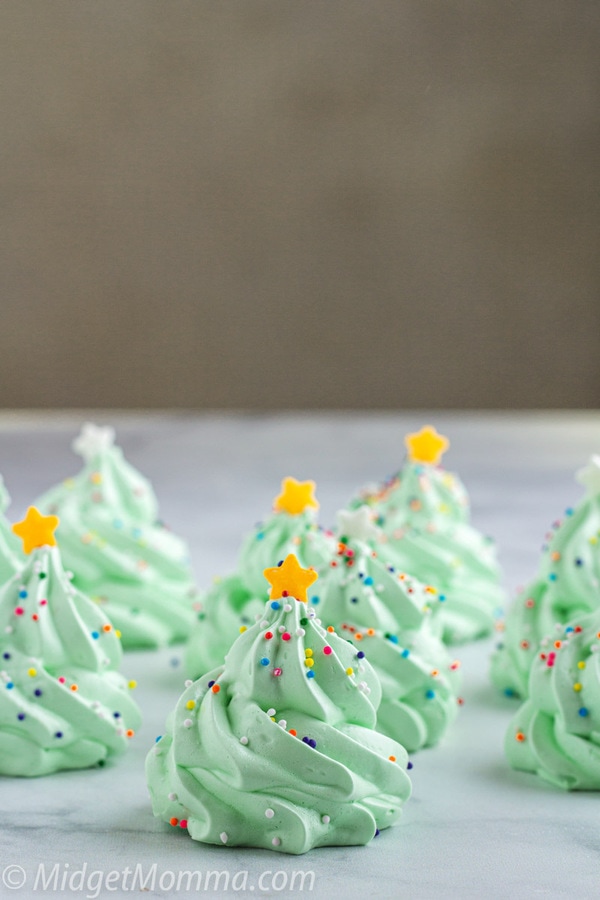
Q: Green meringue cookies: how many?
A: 9